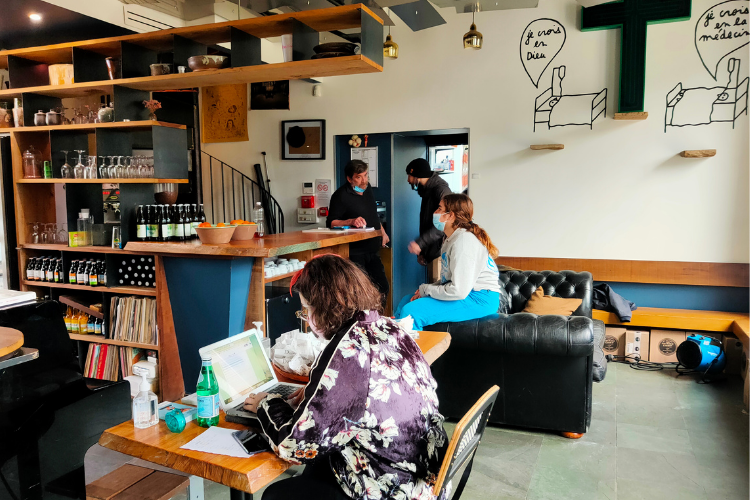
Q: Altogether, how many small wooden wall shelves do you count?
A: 3